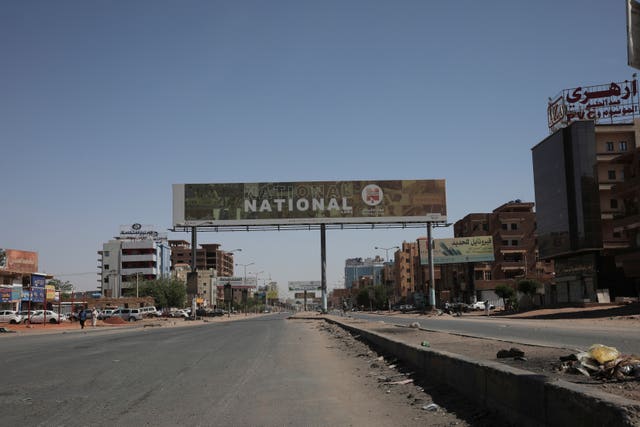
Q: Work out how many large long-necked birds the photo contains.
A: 0